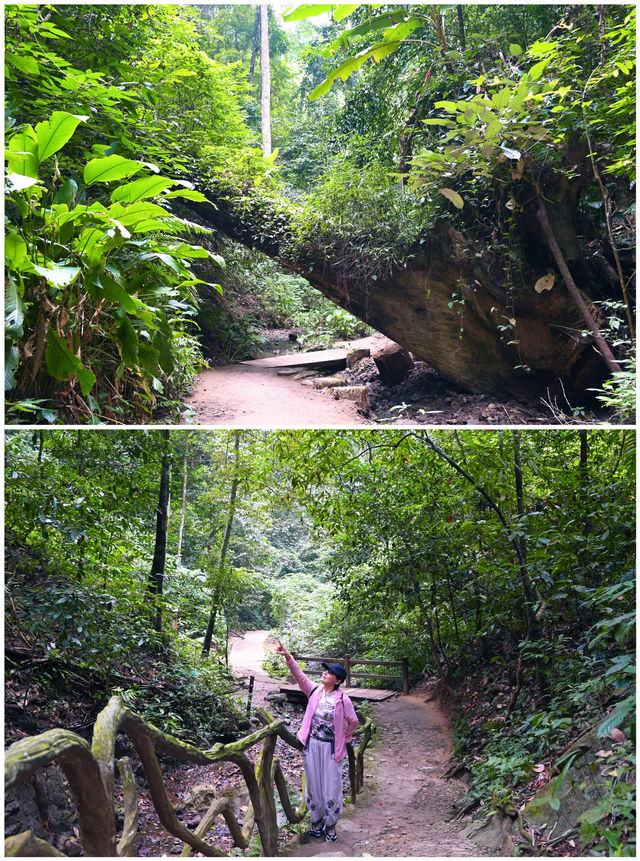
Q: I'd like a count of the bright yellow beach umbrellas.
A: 0